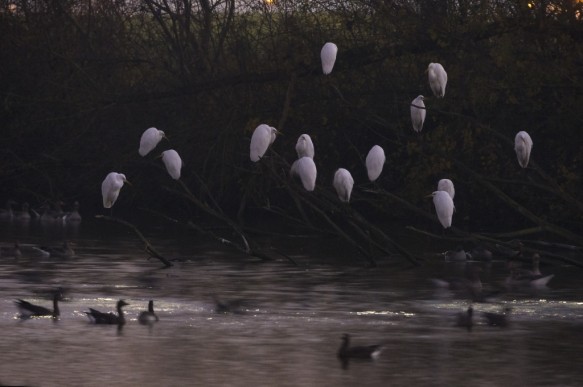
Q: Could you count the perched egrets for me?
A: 14